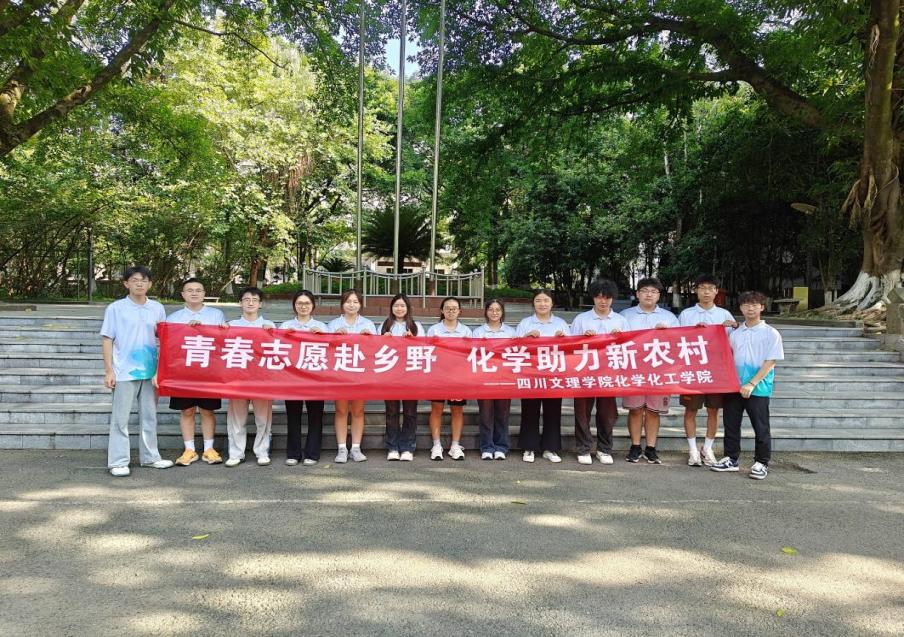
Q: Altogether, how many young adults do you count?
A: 13